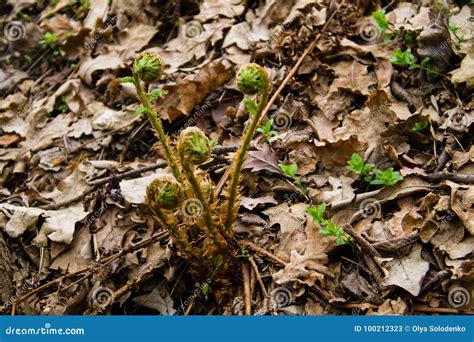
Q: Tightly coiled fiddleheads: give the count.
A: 4